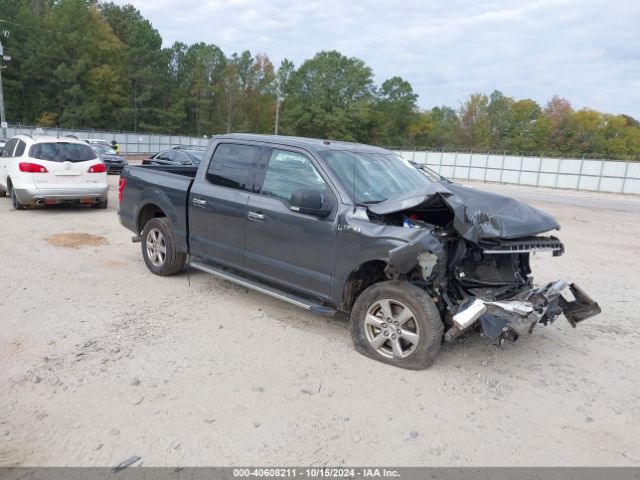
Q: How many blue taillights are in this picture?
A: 0